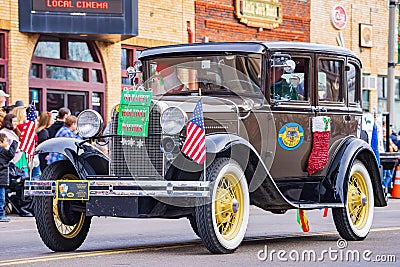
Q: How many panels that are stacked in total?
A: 3